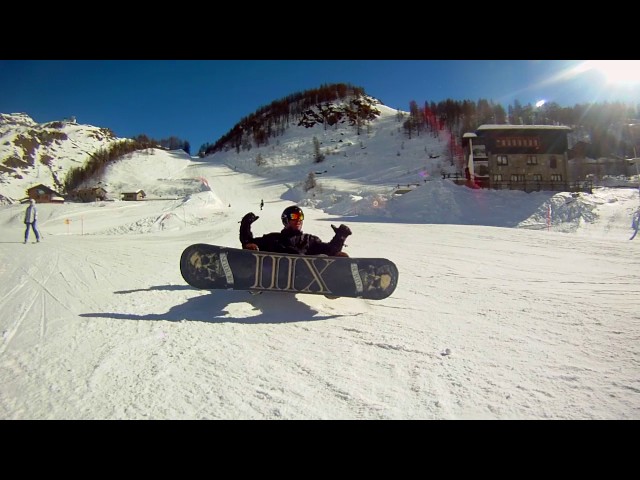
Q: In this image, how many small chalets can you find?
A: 3